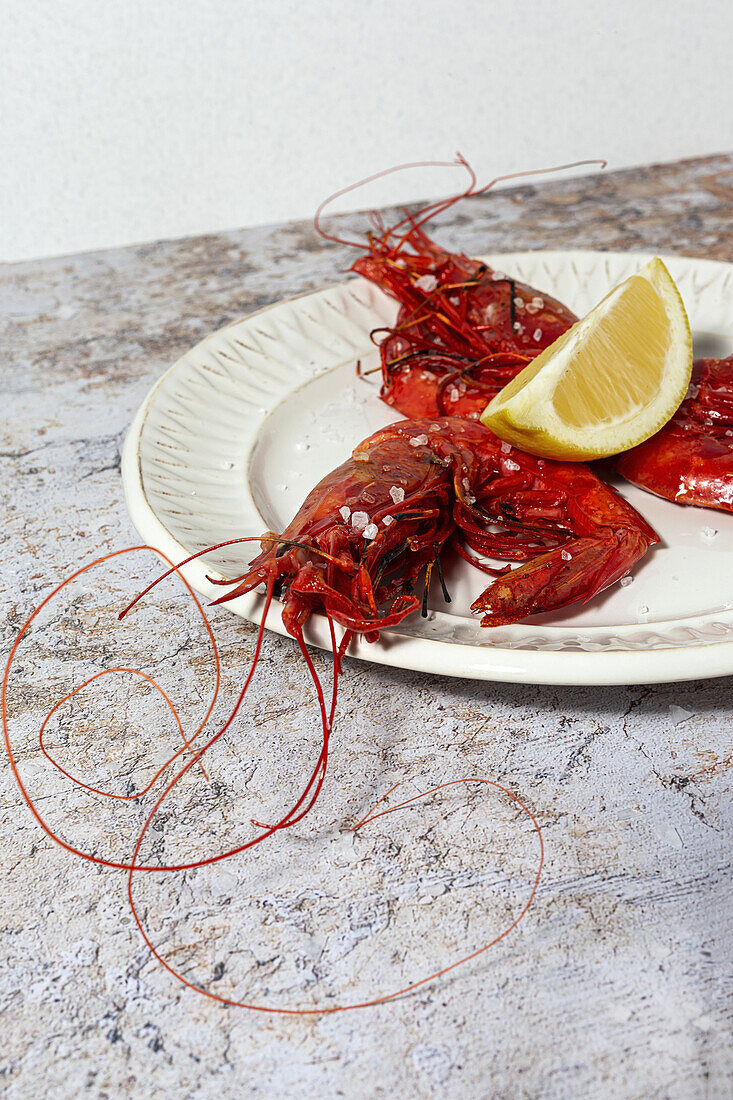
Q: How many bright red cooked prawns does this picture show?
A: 3